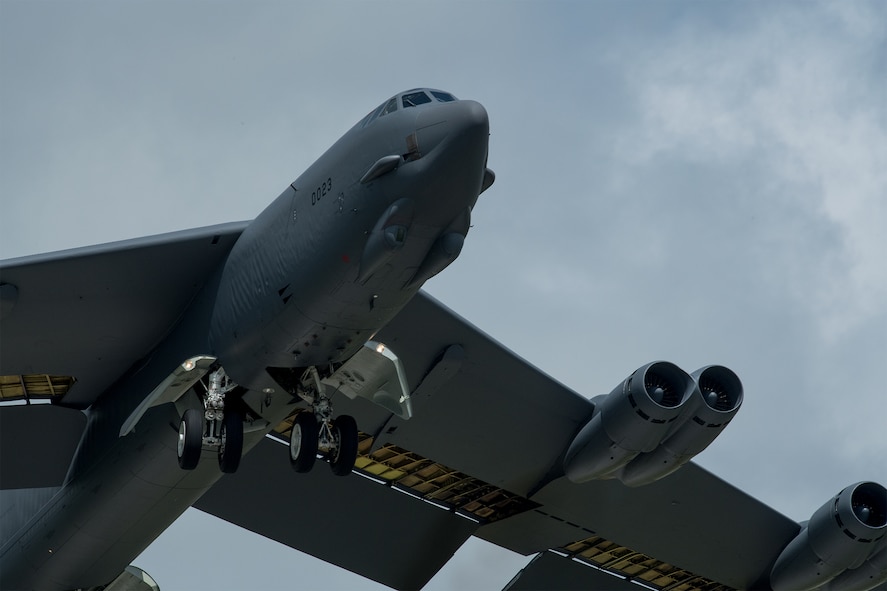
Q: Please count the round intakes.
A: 3